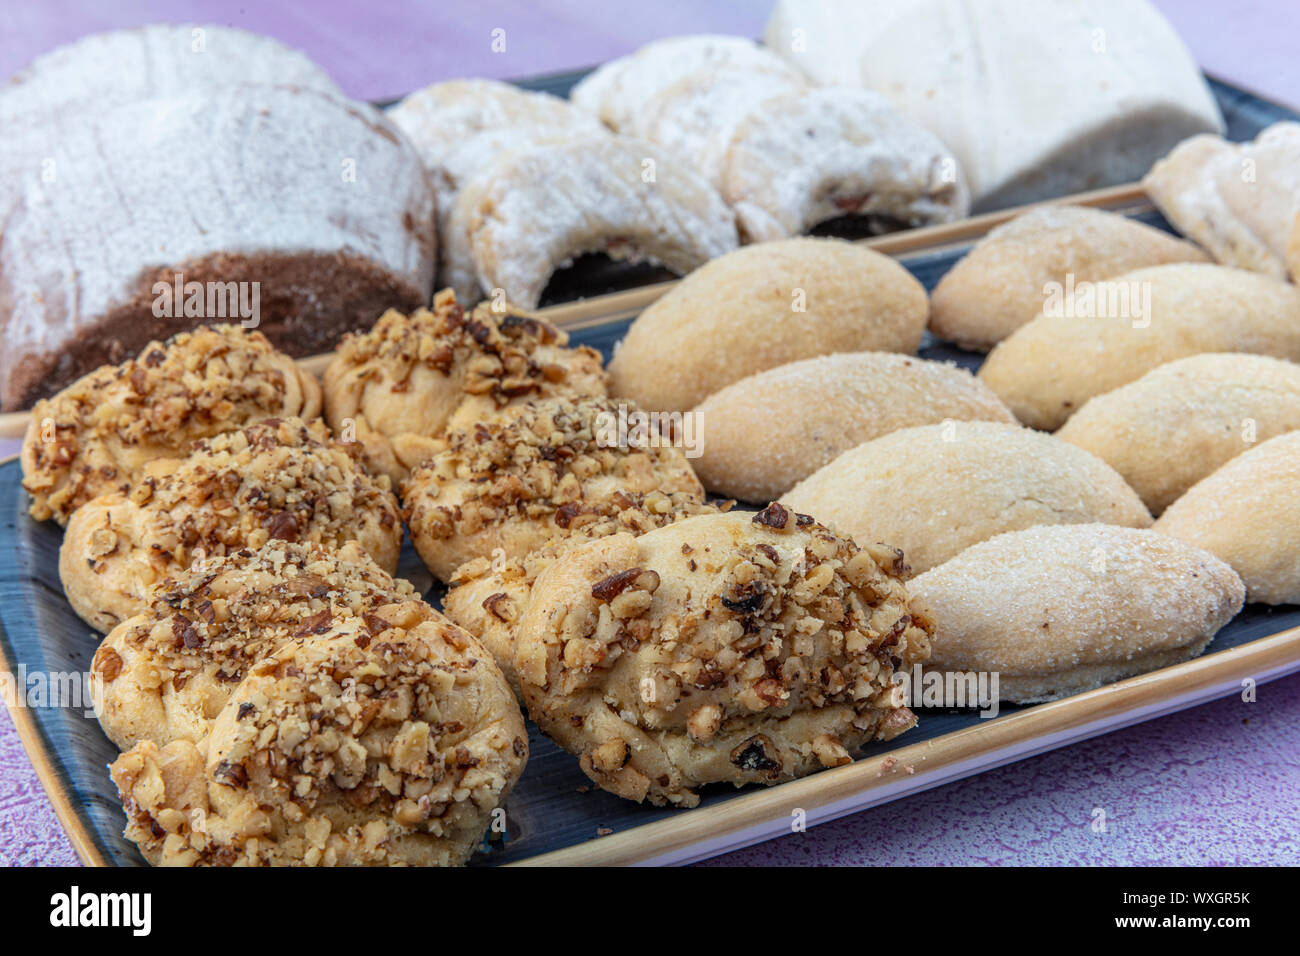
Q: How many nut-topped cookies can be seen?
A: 8